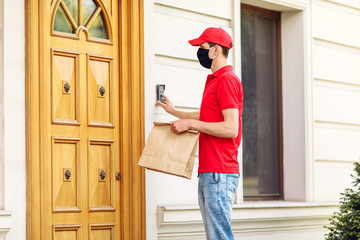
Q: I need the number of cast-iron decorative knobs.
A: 4